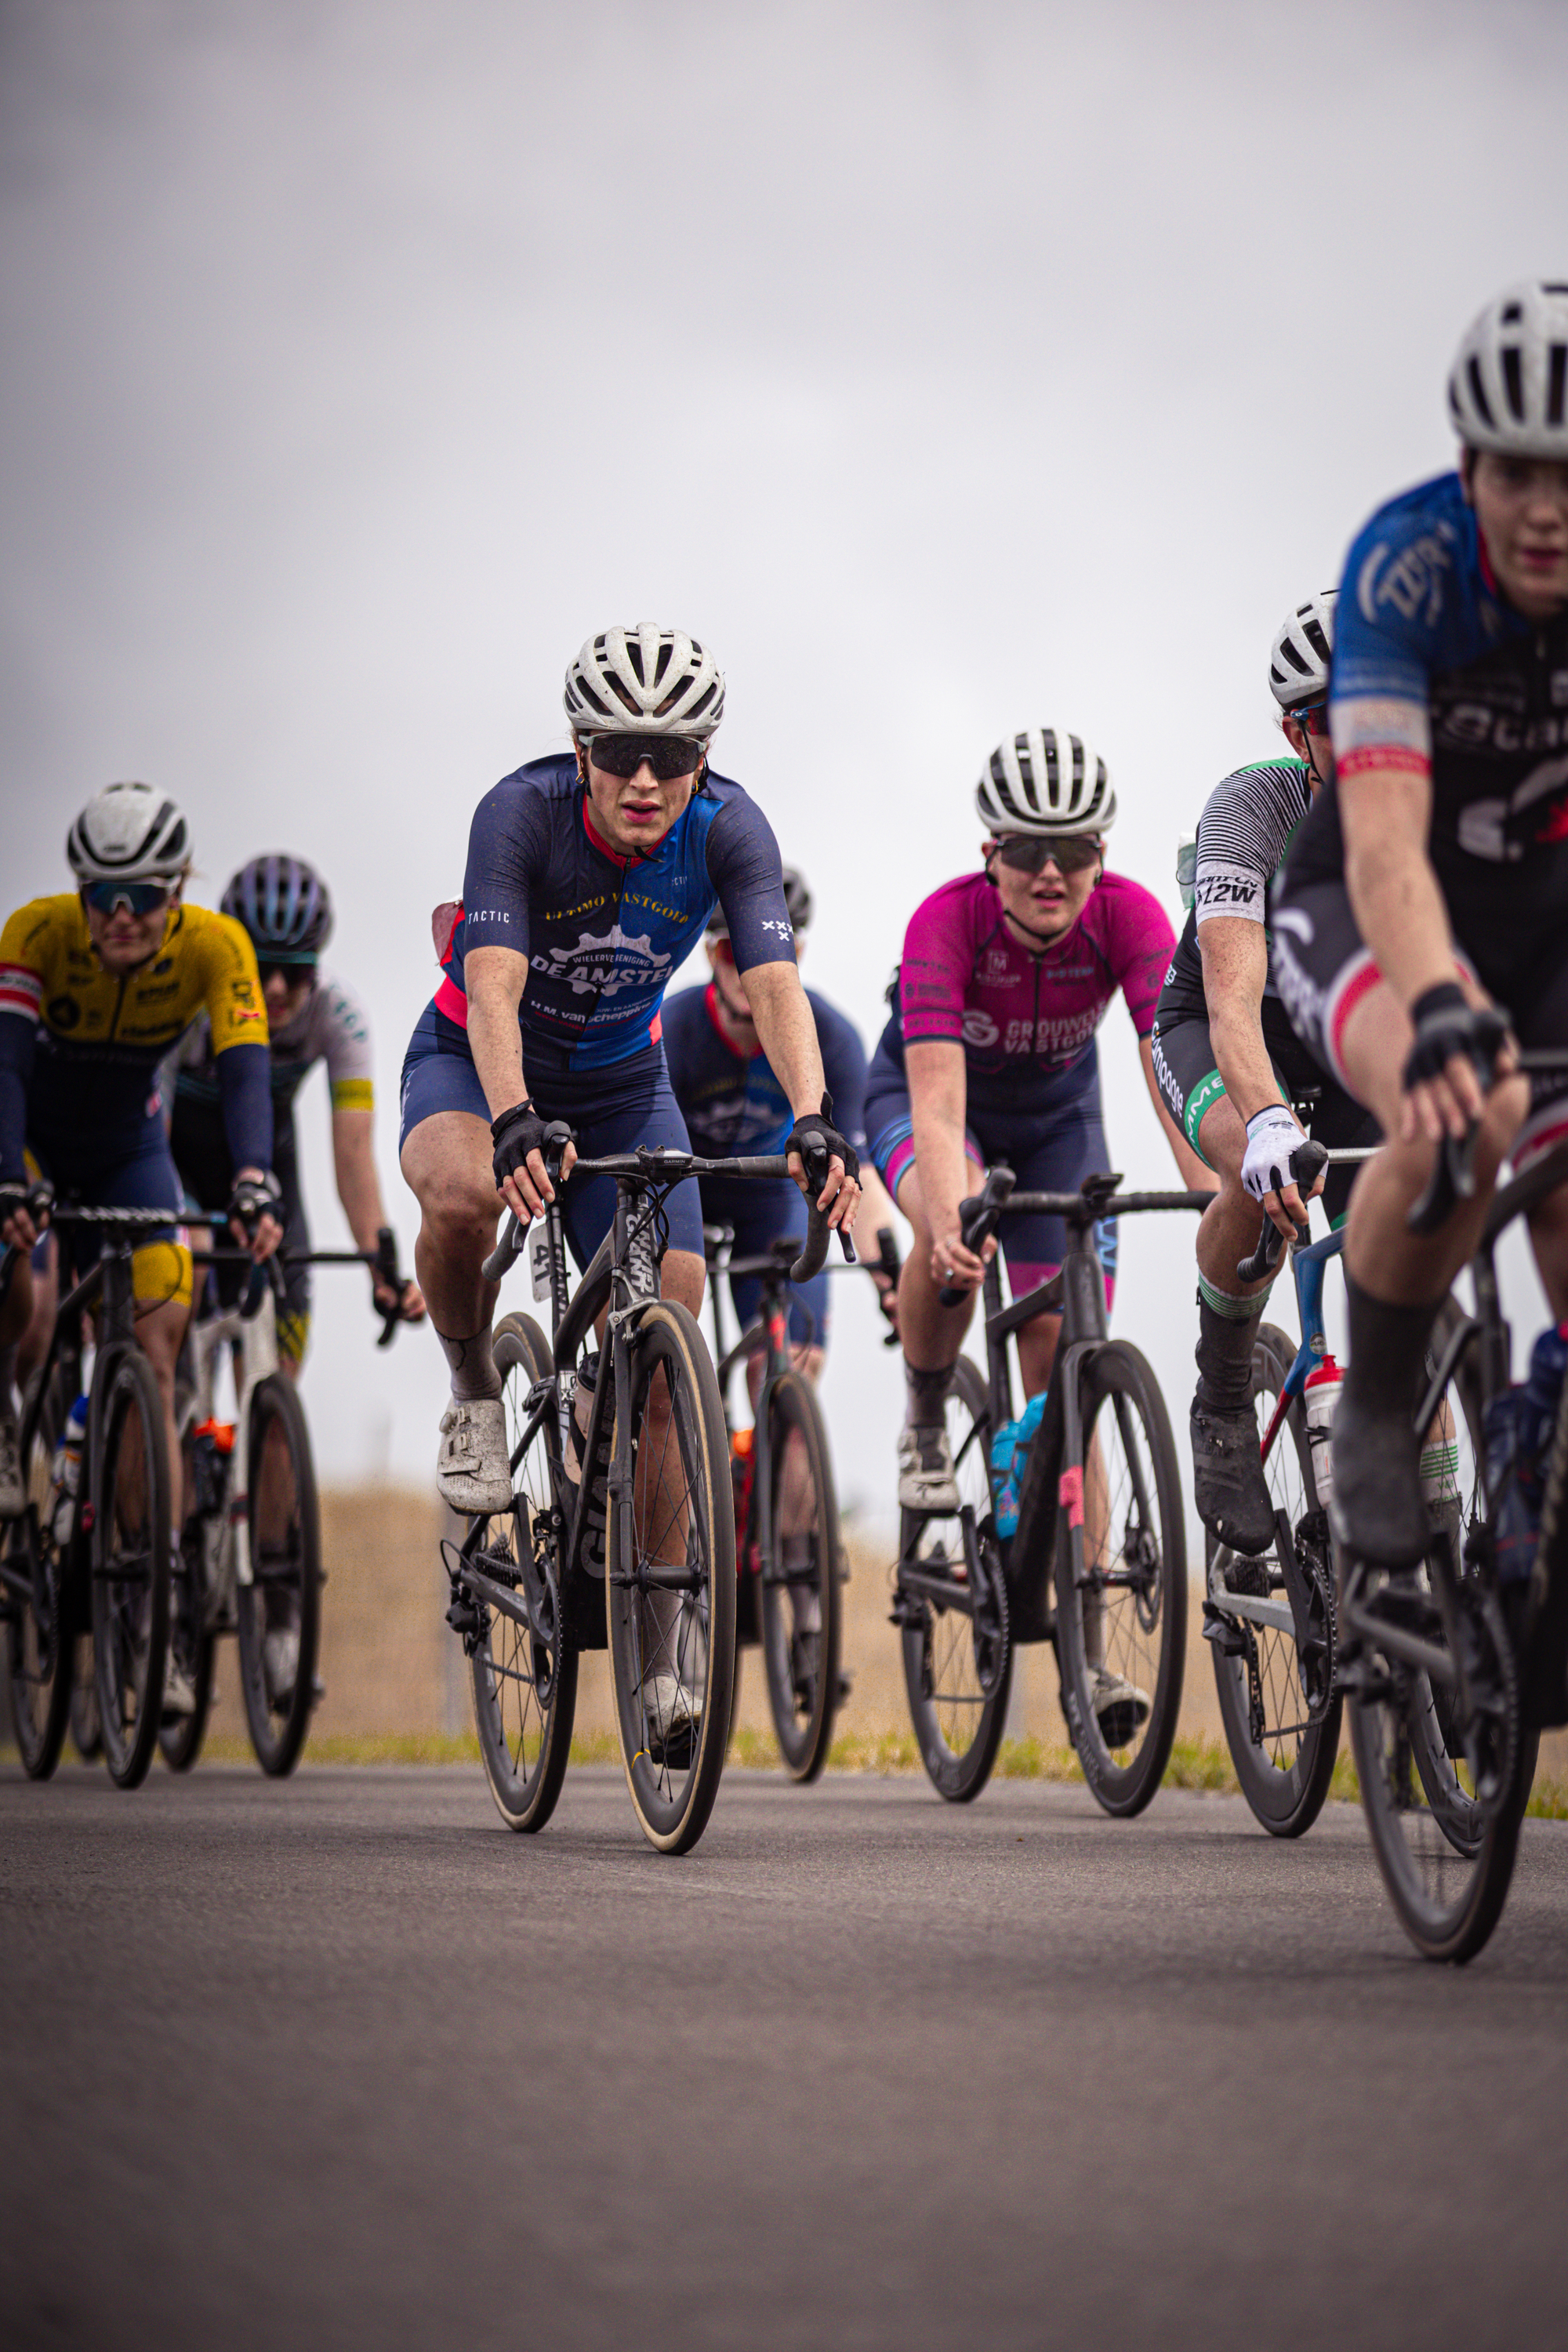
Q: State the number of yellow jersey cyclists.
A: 1